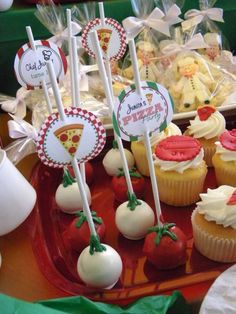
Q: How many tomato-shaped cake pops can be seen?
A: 4